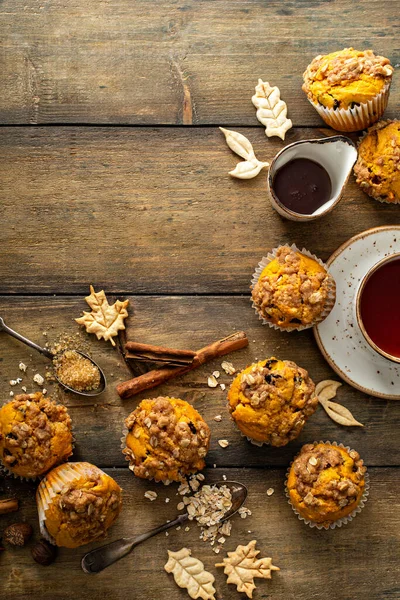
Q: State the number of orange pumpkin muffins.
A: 8